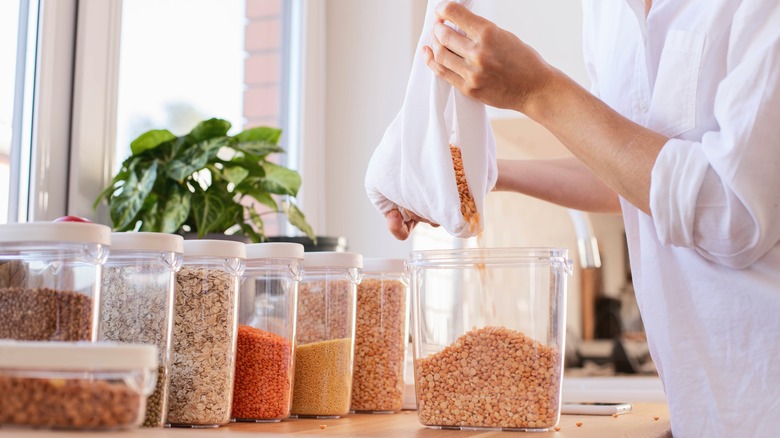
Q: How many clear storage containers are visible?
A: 8